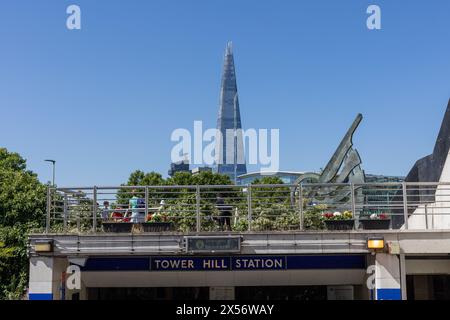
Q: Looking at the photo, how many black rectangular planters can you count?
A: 4